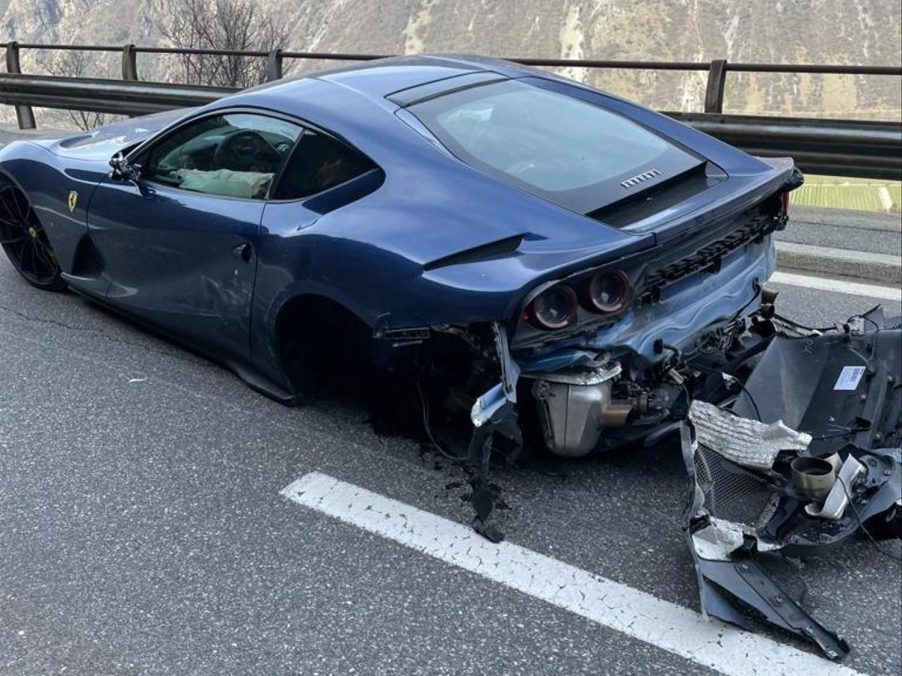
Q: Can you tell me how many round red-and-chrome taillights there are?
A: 2